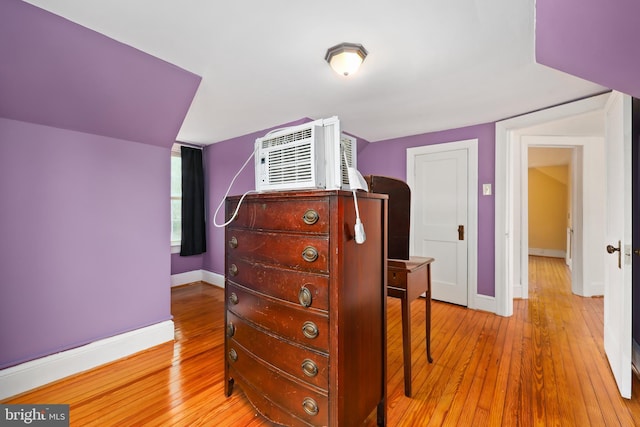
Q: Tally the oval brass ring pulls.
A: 12